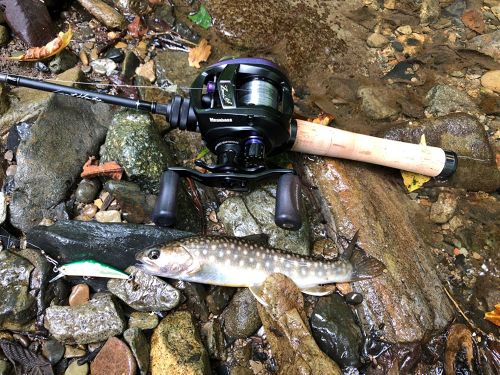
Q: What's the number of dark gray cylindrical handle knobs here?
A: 2